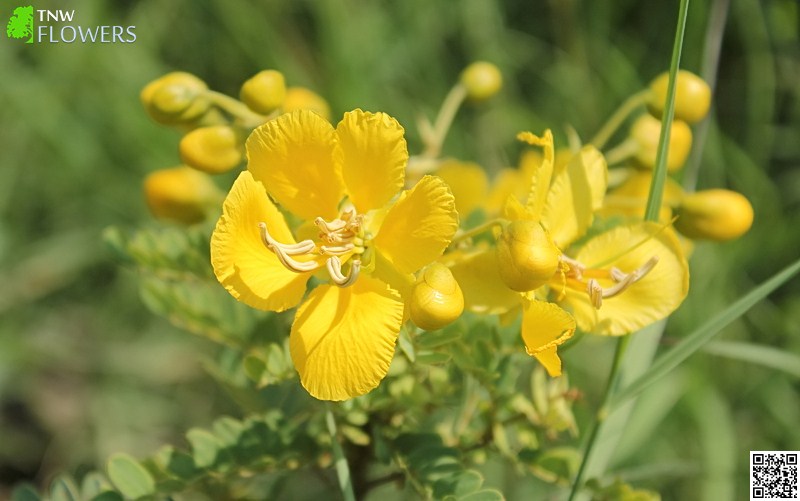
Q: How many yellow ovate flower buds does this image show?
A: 11